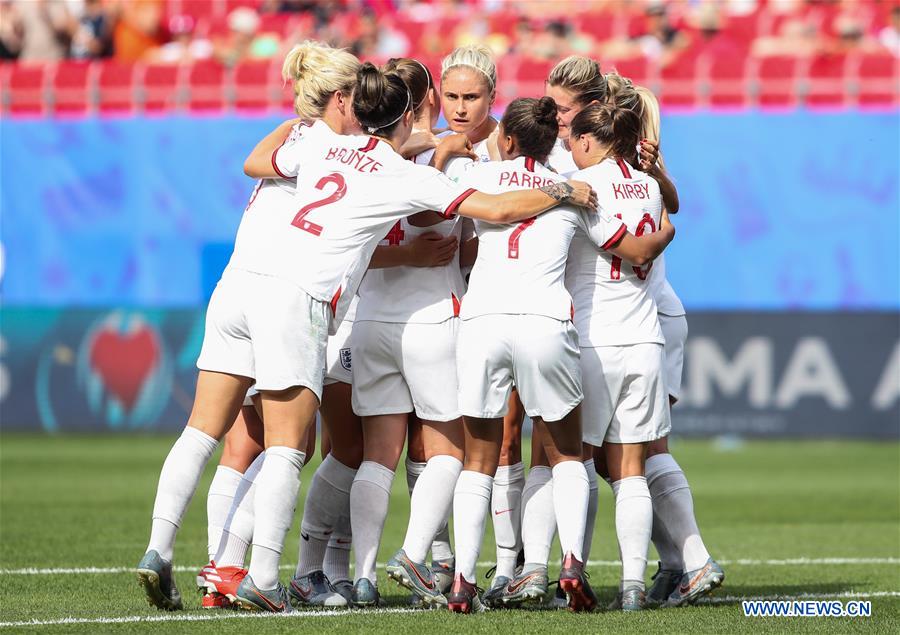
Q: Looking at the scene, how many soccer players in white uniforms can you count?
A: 8